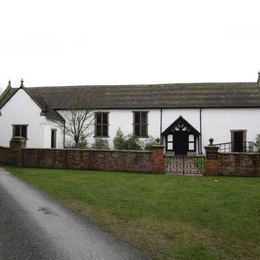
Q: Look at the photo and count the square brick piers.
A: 3